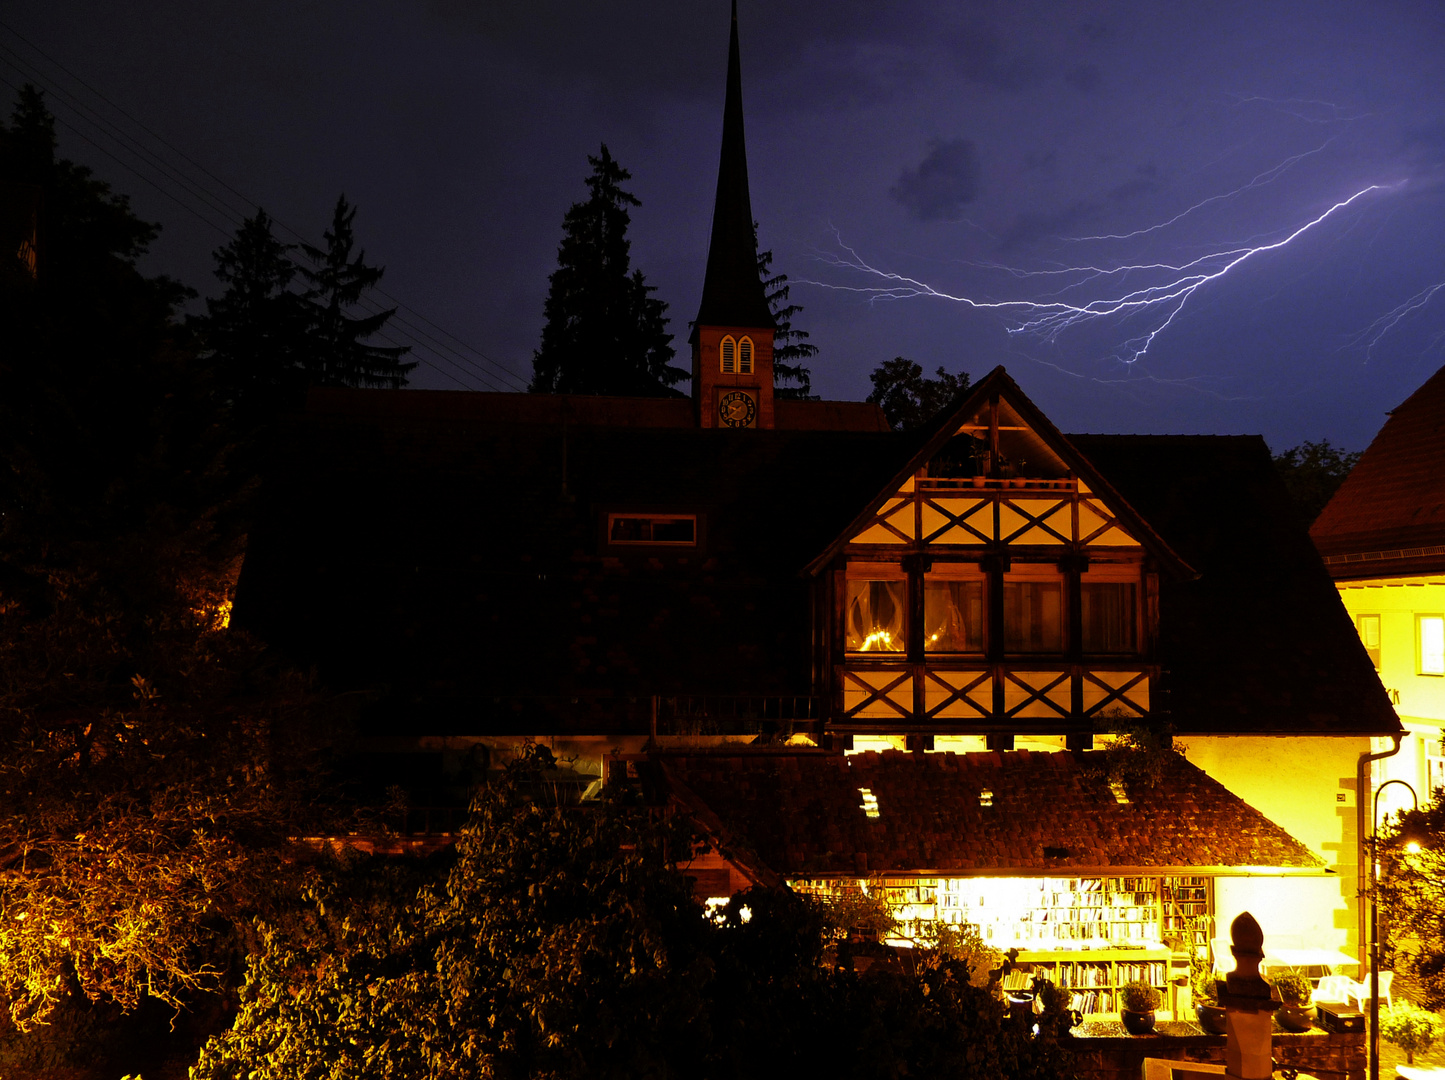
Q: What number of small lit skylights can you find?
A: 3